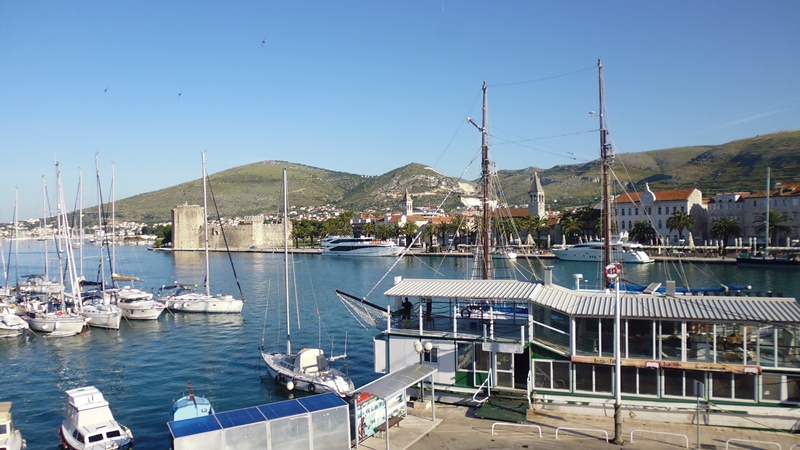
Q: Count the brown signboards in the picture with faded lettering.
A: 2